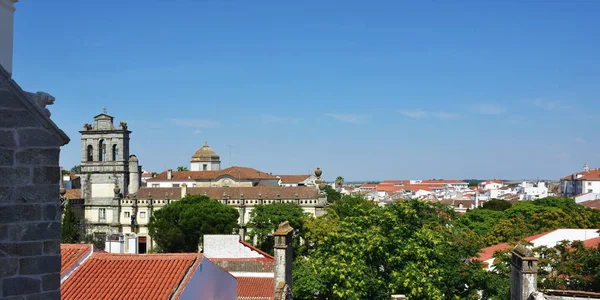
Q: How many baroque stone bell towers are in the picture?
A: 1